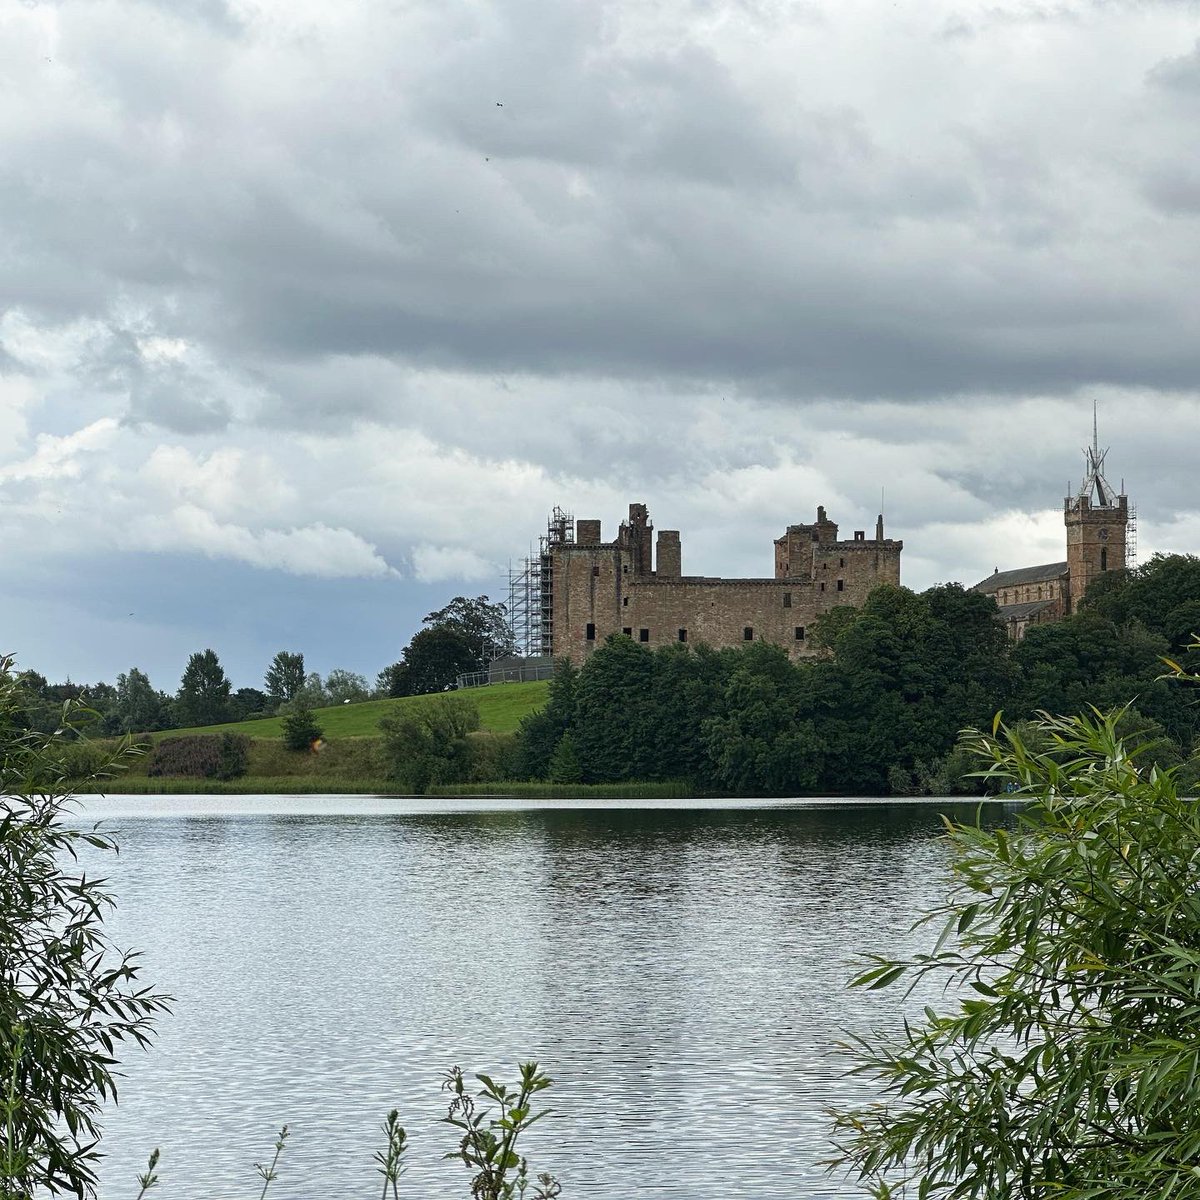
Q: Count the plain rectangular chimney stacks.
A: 2